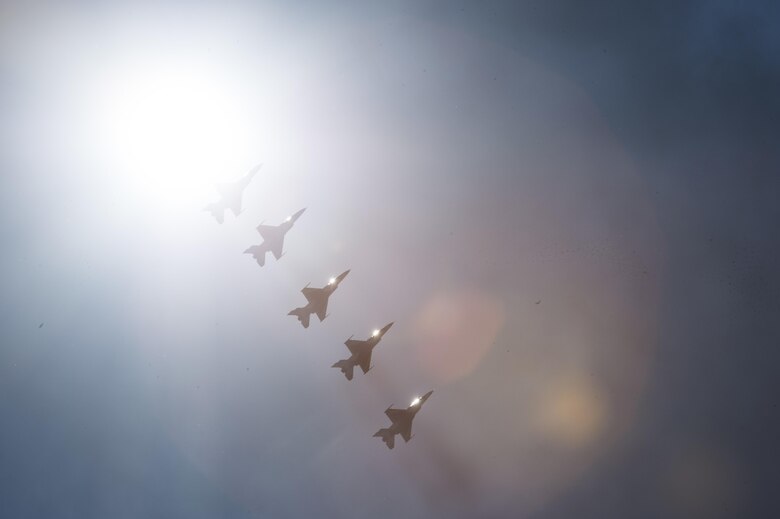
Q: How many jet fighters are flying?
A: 5